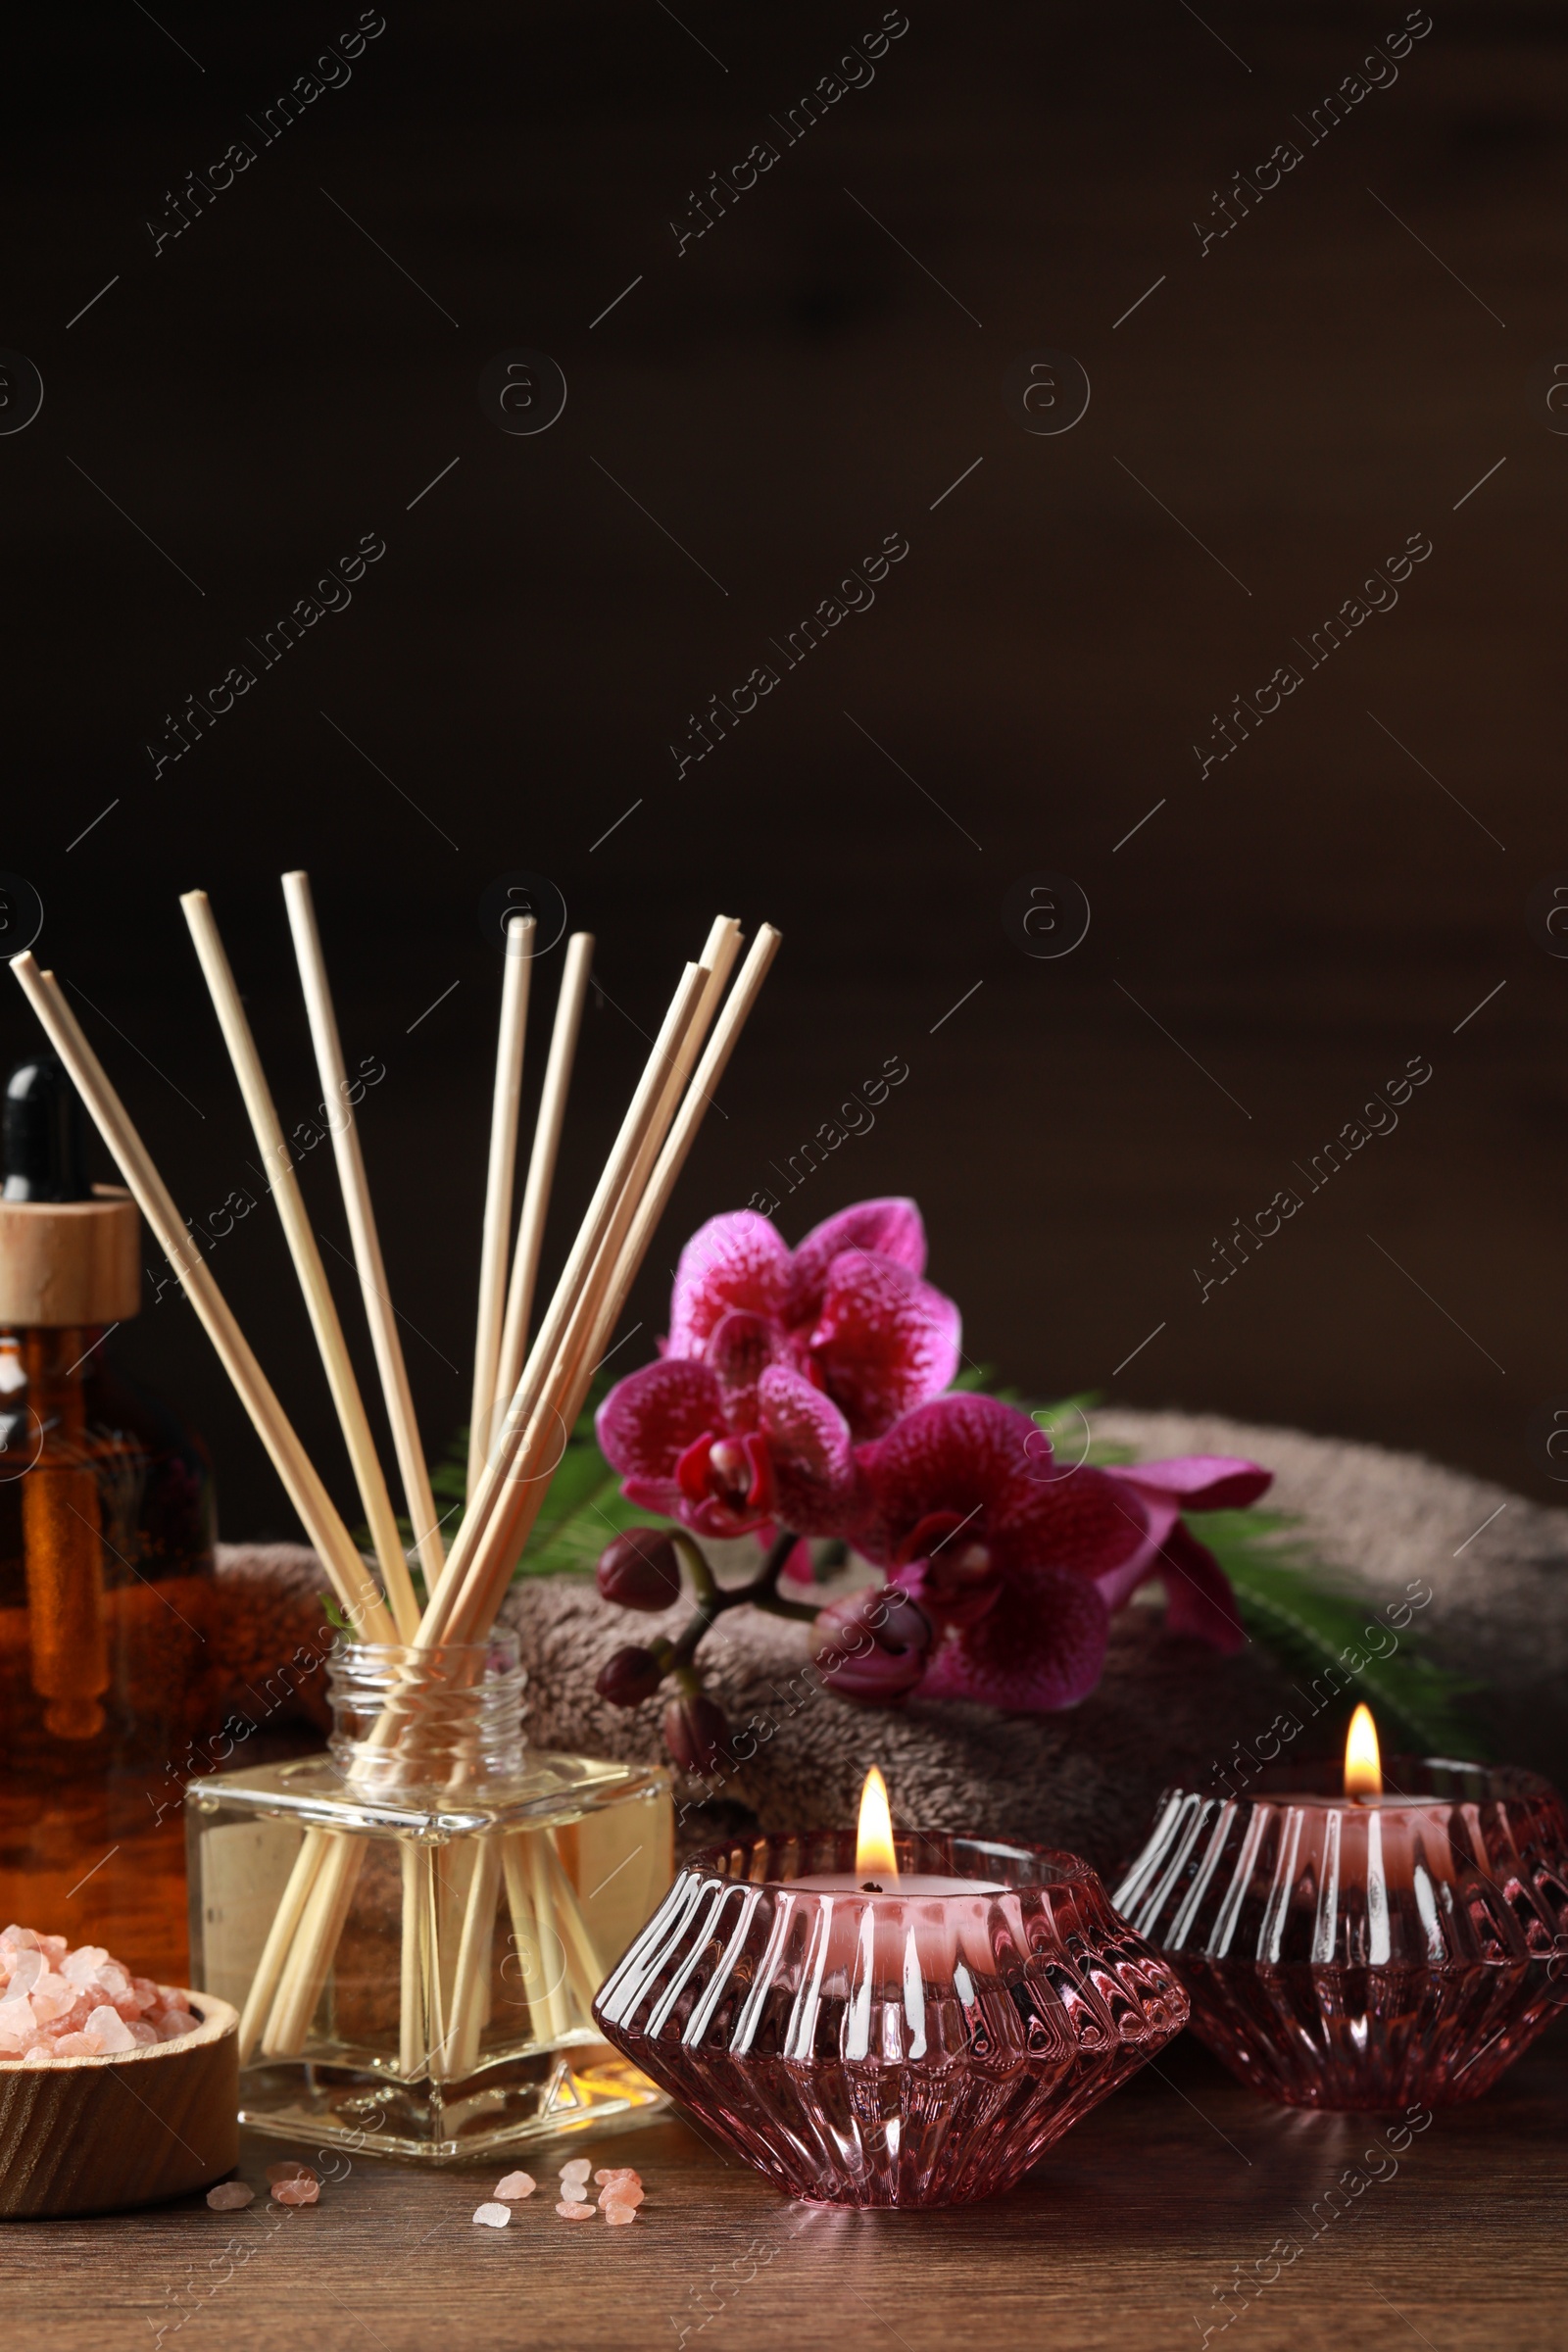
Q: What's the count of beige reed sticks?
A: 10